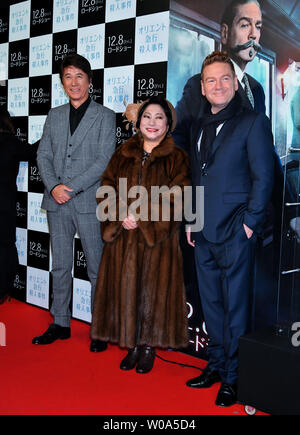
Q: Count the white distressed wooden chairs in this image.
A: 0